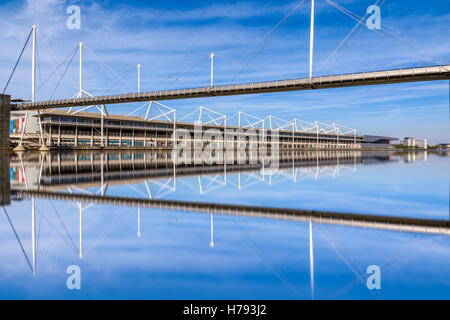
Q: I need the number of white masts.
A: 5